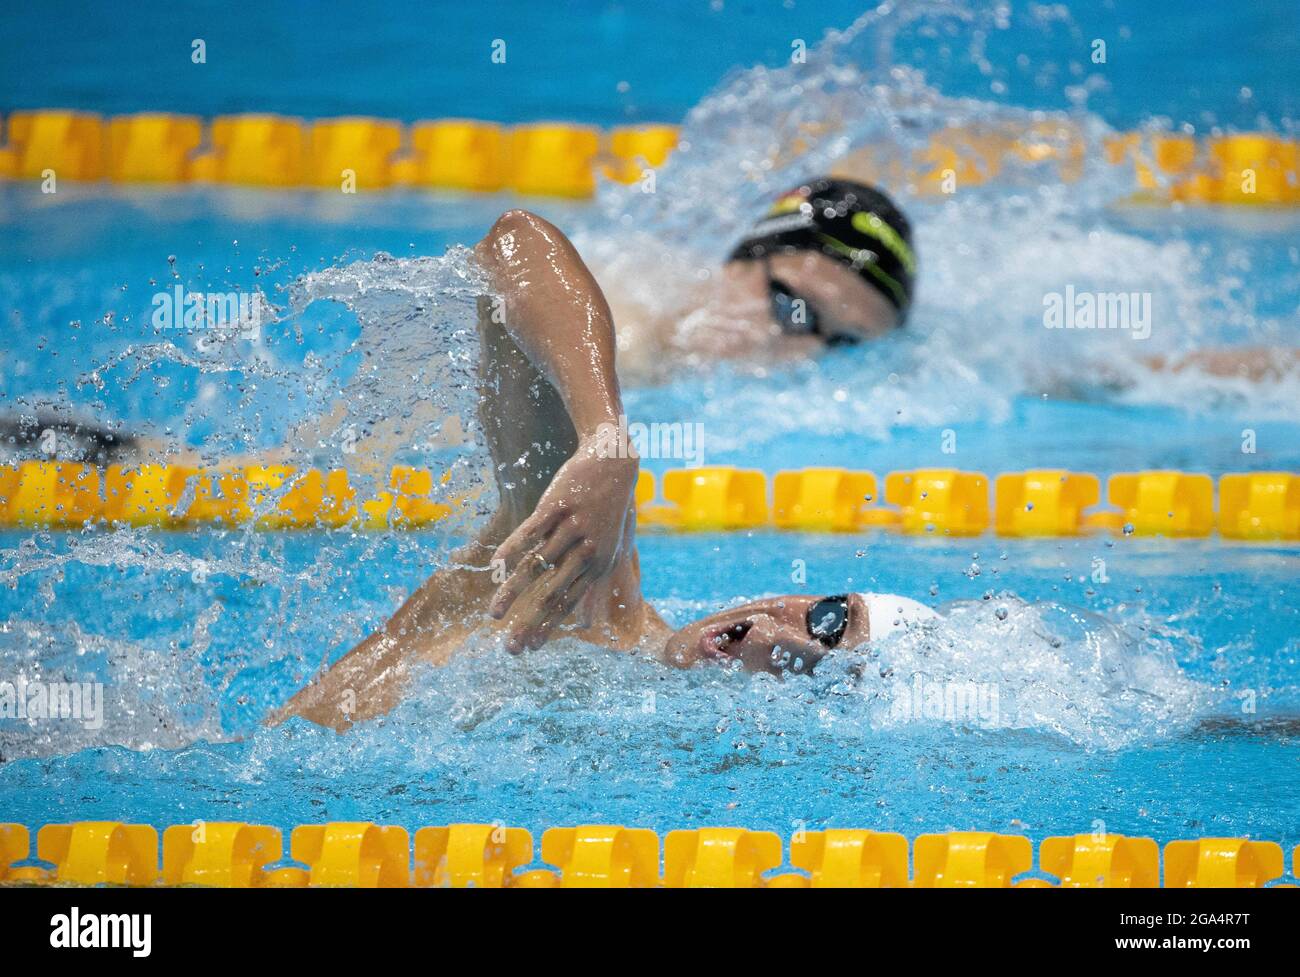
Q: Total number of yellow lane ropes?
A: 3